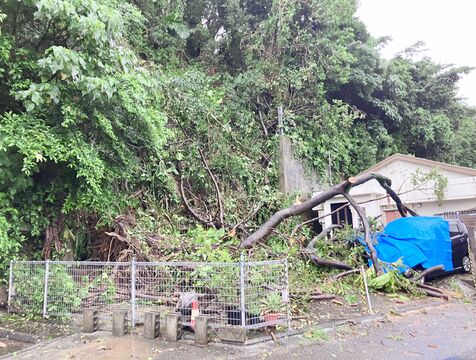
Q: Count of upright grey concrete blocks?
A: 5